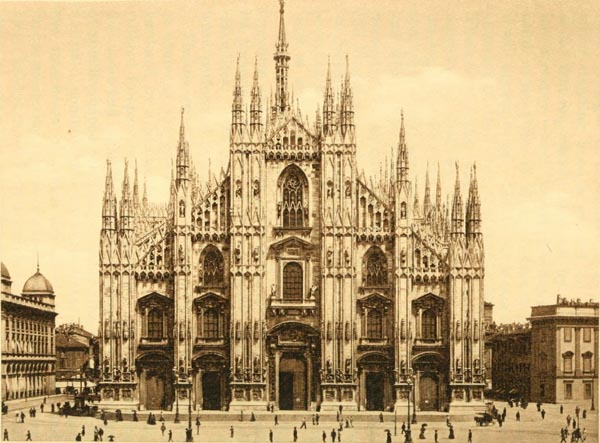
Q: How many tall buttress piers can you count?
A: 6